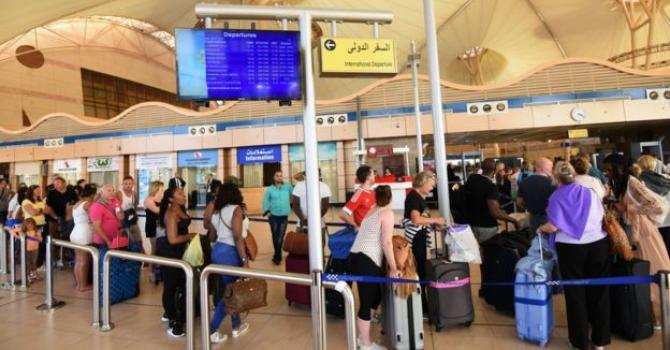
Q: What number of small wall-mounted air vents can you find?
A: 14